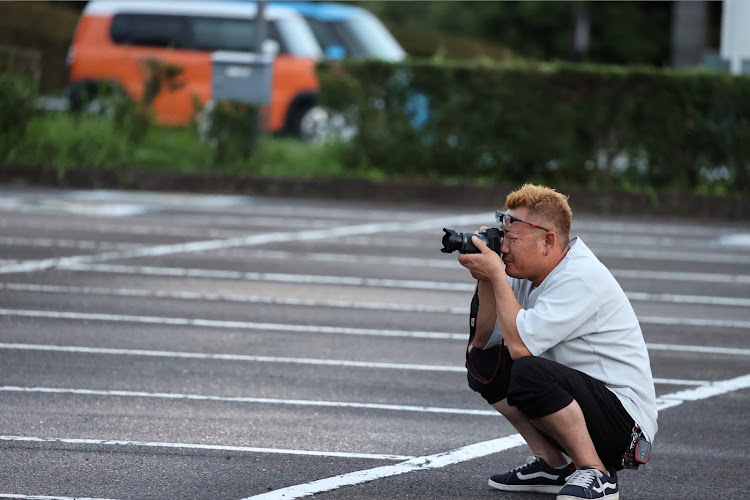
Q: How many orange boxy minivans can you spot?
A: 1